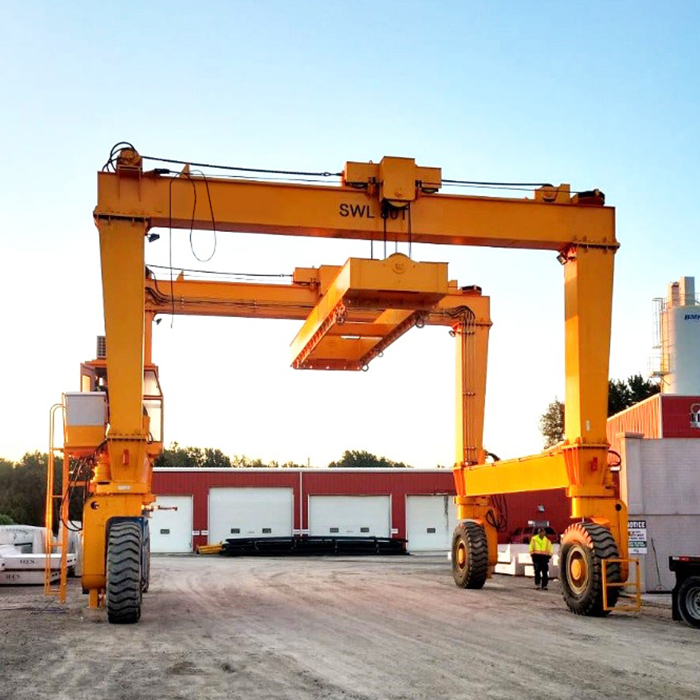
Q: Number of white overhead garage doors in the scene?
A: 4